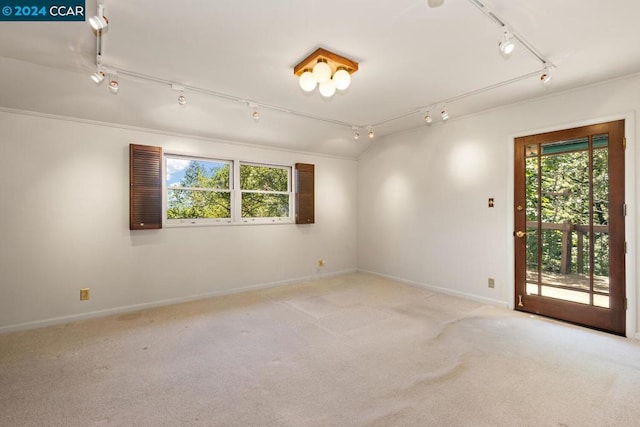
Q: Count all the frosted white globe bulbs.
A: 4